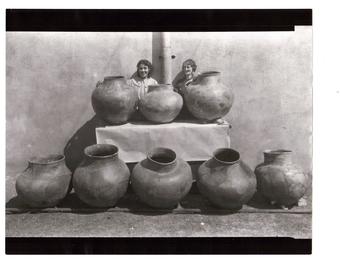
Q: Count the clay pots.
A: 8